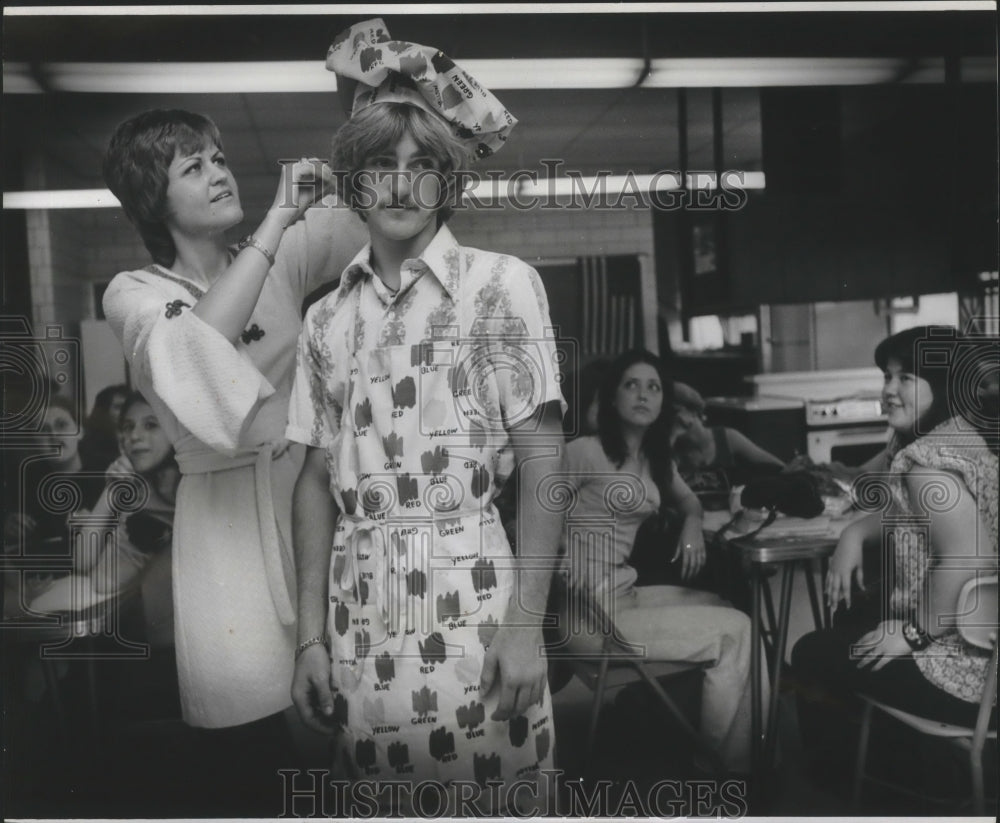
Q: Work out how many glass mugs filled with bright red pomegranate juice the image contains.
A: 0